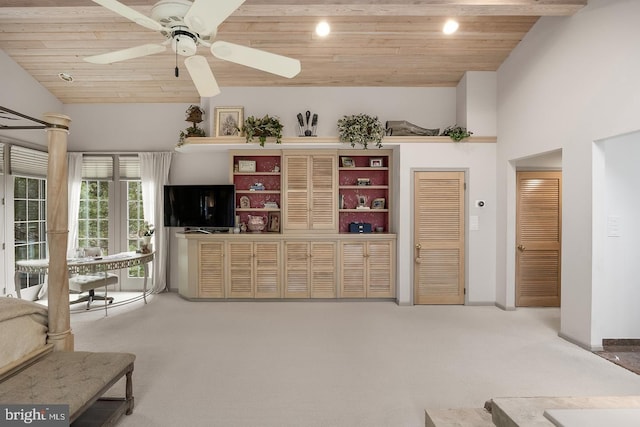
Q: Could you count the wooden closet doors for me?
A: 2